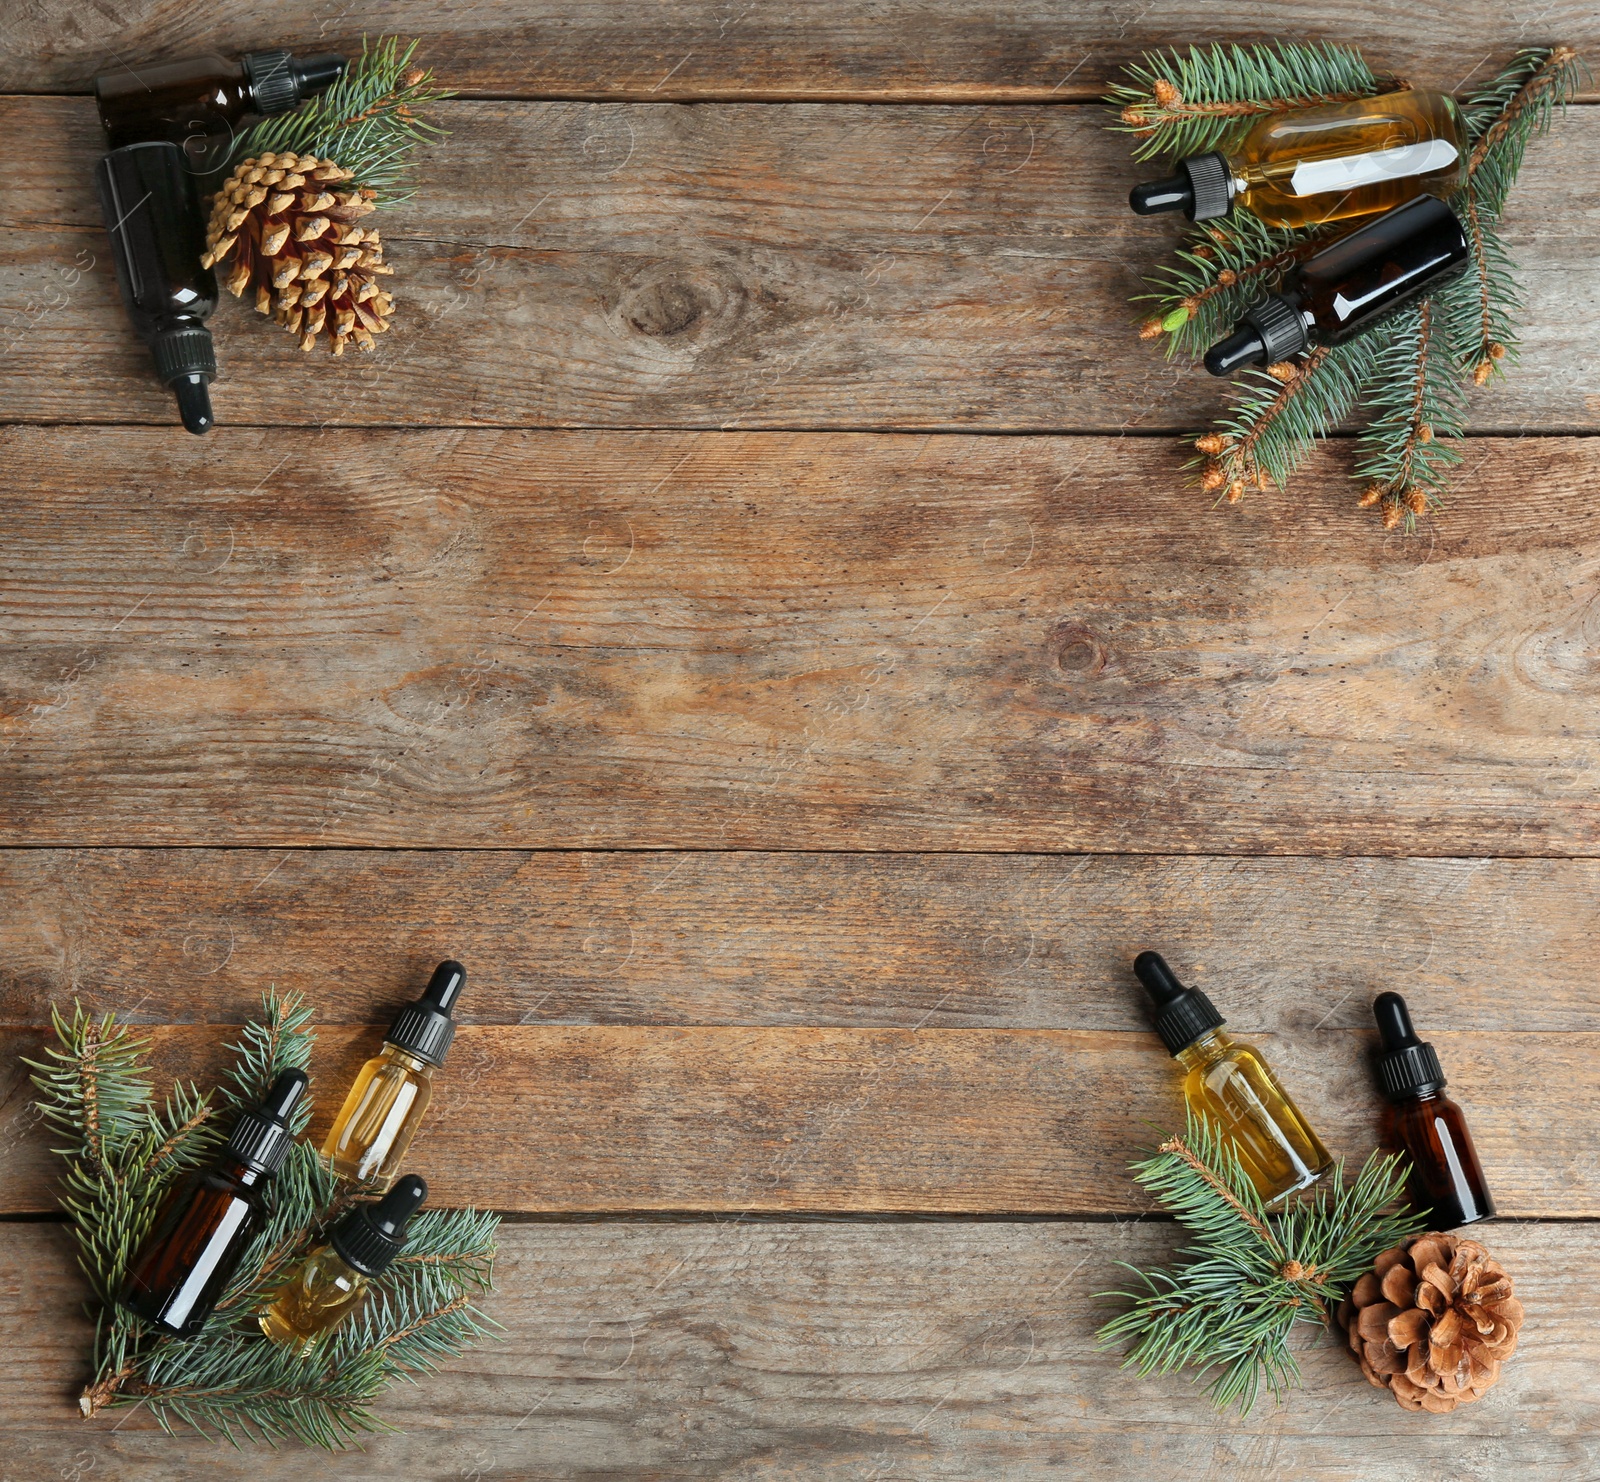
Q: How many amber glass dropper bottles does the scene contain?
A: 5